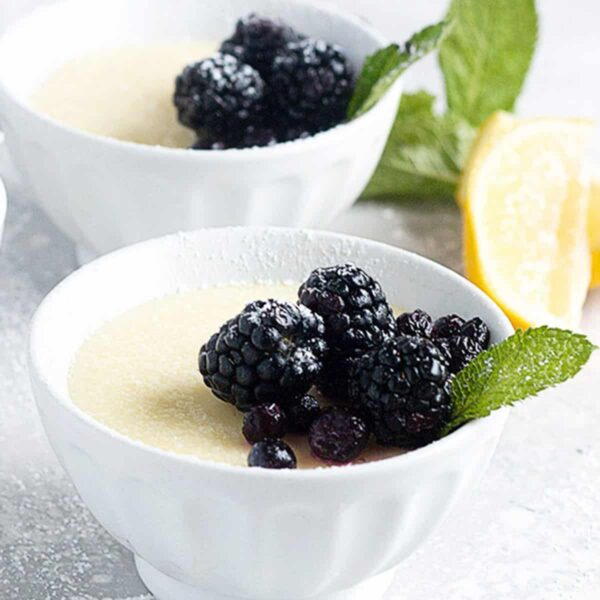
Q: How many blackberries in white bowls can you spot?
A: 6